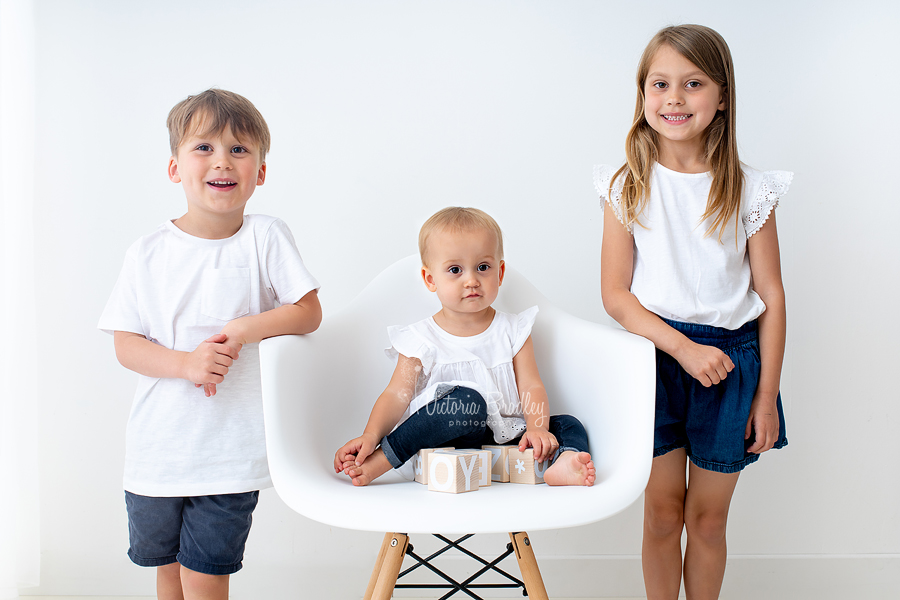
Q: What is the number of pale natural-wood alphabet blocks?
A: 5